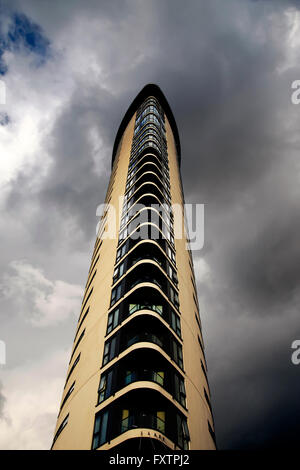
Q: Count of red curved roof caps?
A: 0